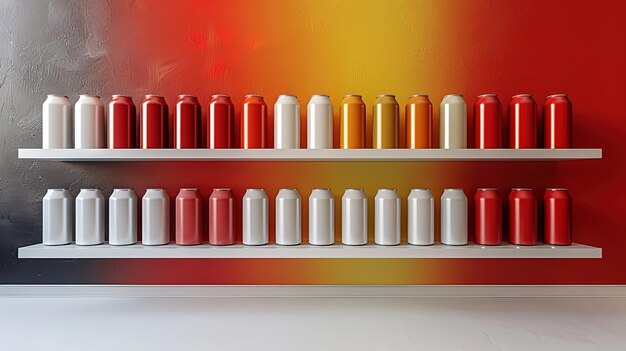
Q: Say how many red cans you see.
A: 13